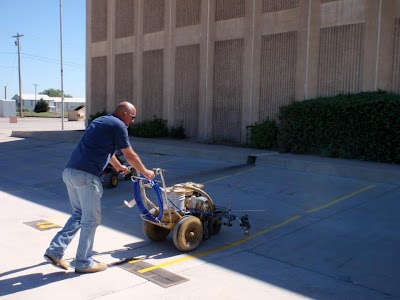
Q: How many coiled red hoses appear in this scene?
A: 0